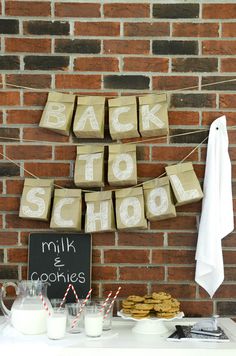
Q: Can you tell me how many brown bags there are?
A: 12